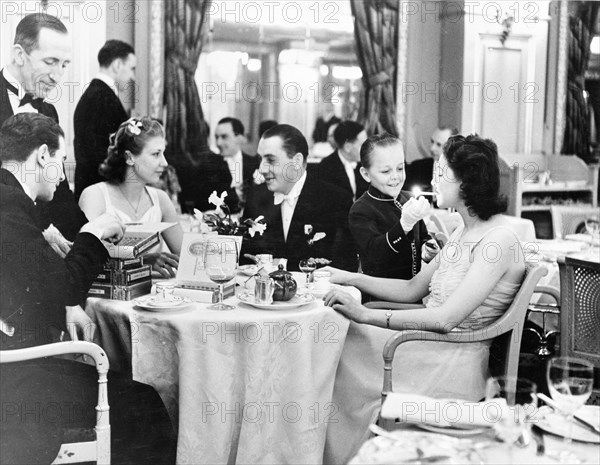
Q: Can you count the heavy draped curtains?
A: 3